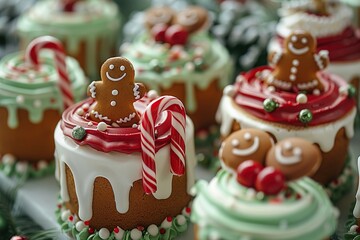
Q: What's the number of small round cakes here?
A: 7